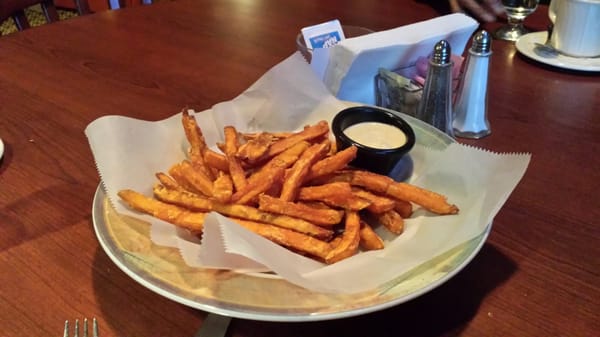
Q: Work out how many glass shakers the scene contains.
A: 2